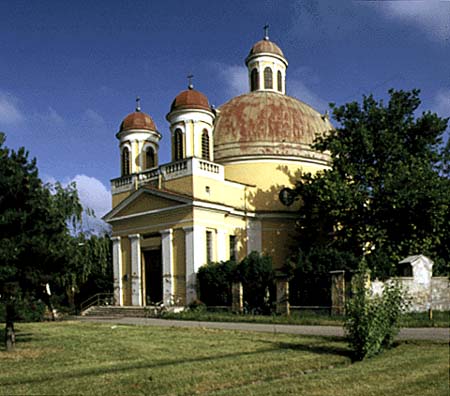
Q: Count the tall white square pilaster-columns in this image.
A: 4